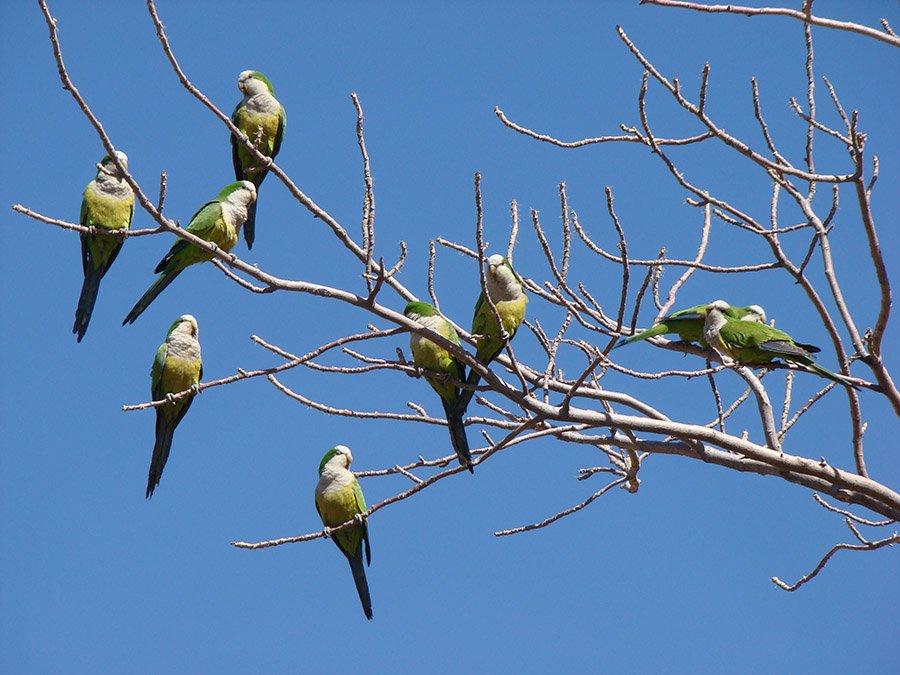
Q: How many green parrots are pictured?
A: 9